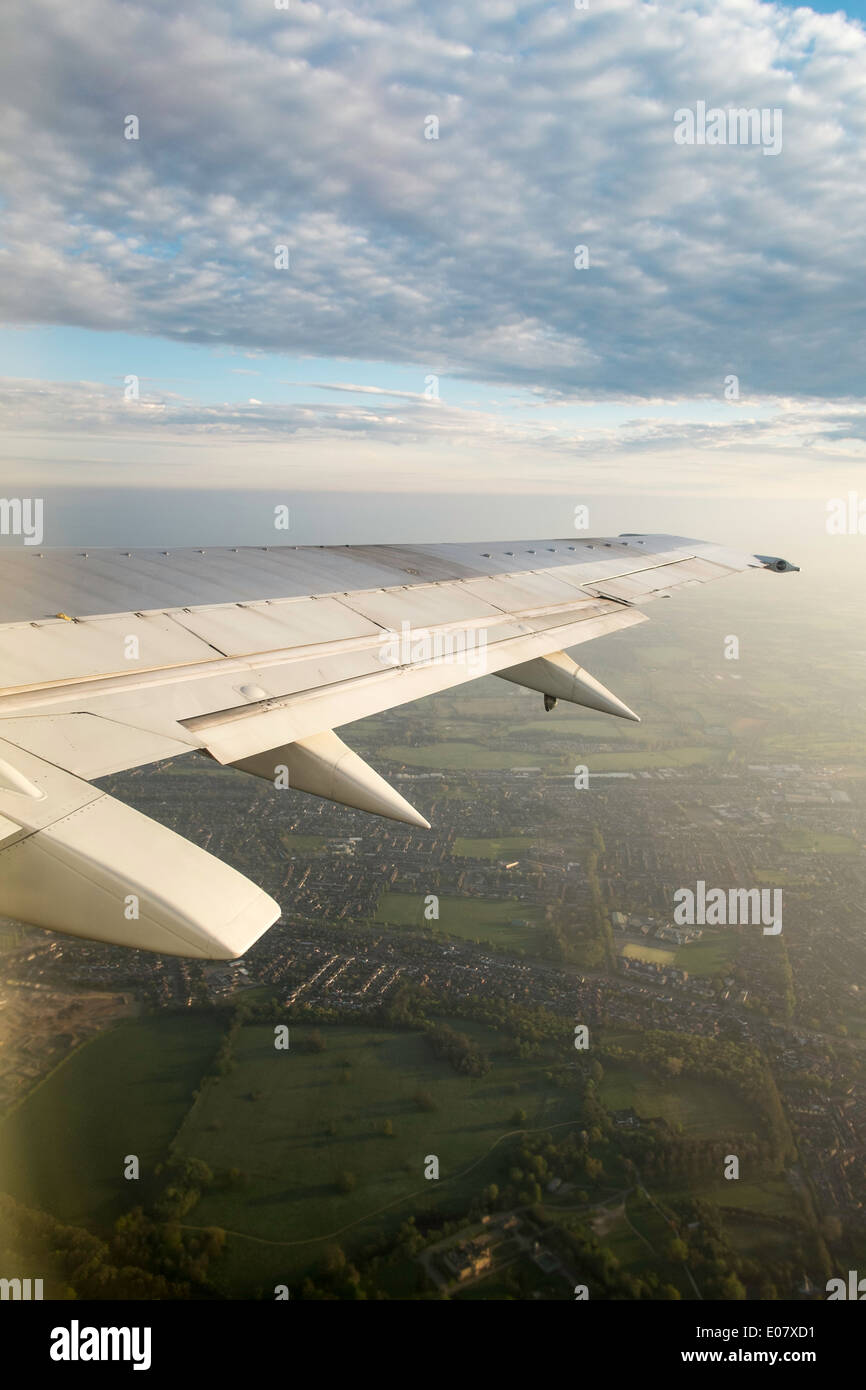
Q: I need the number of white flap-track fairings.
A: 3